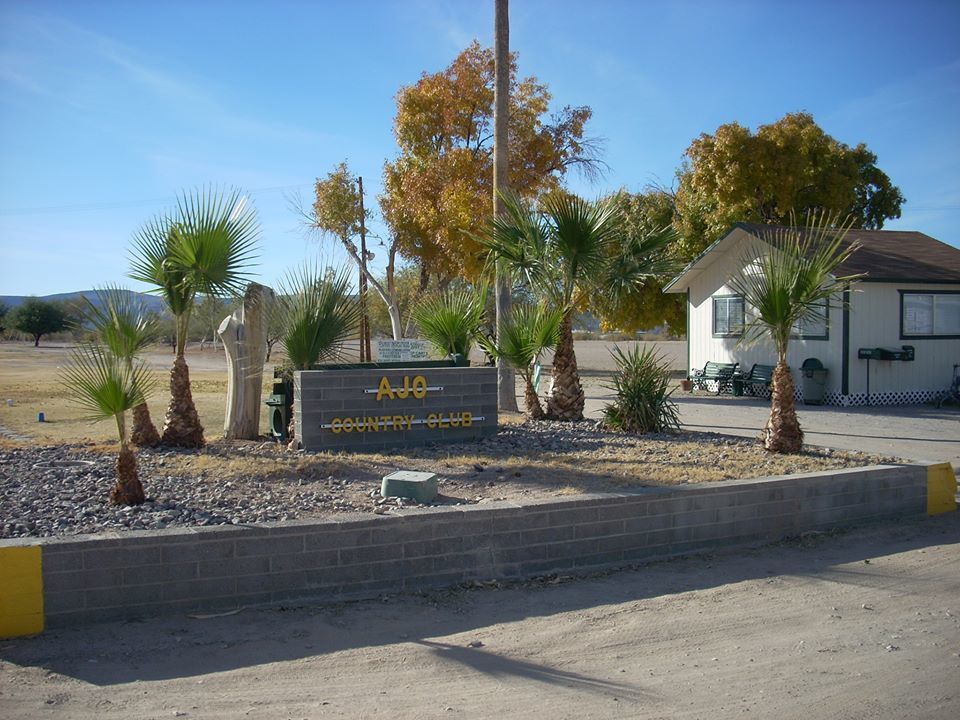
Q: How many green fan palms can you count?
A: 8